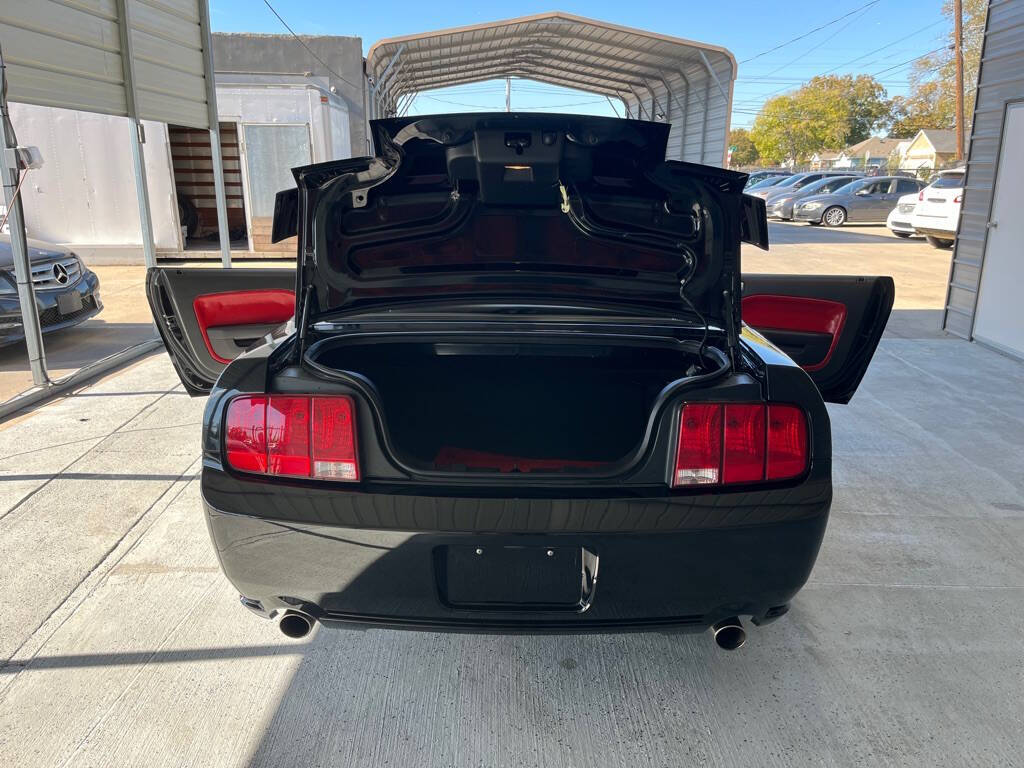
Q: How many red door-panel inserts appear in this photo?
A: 2